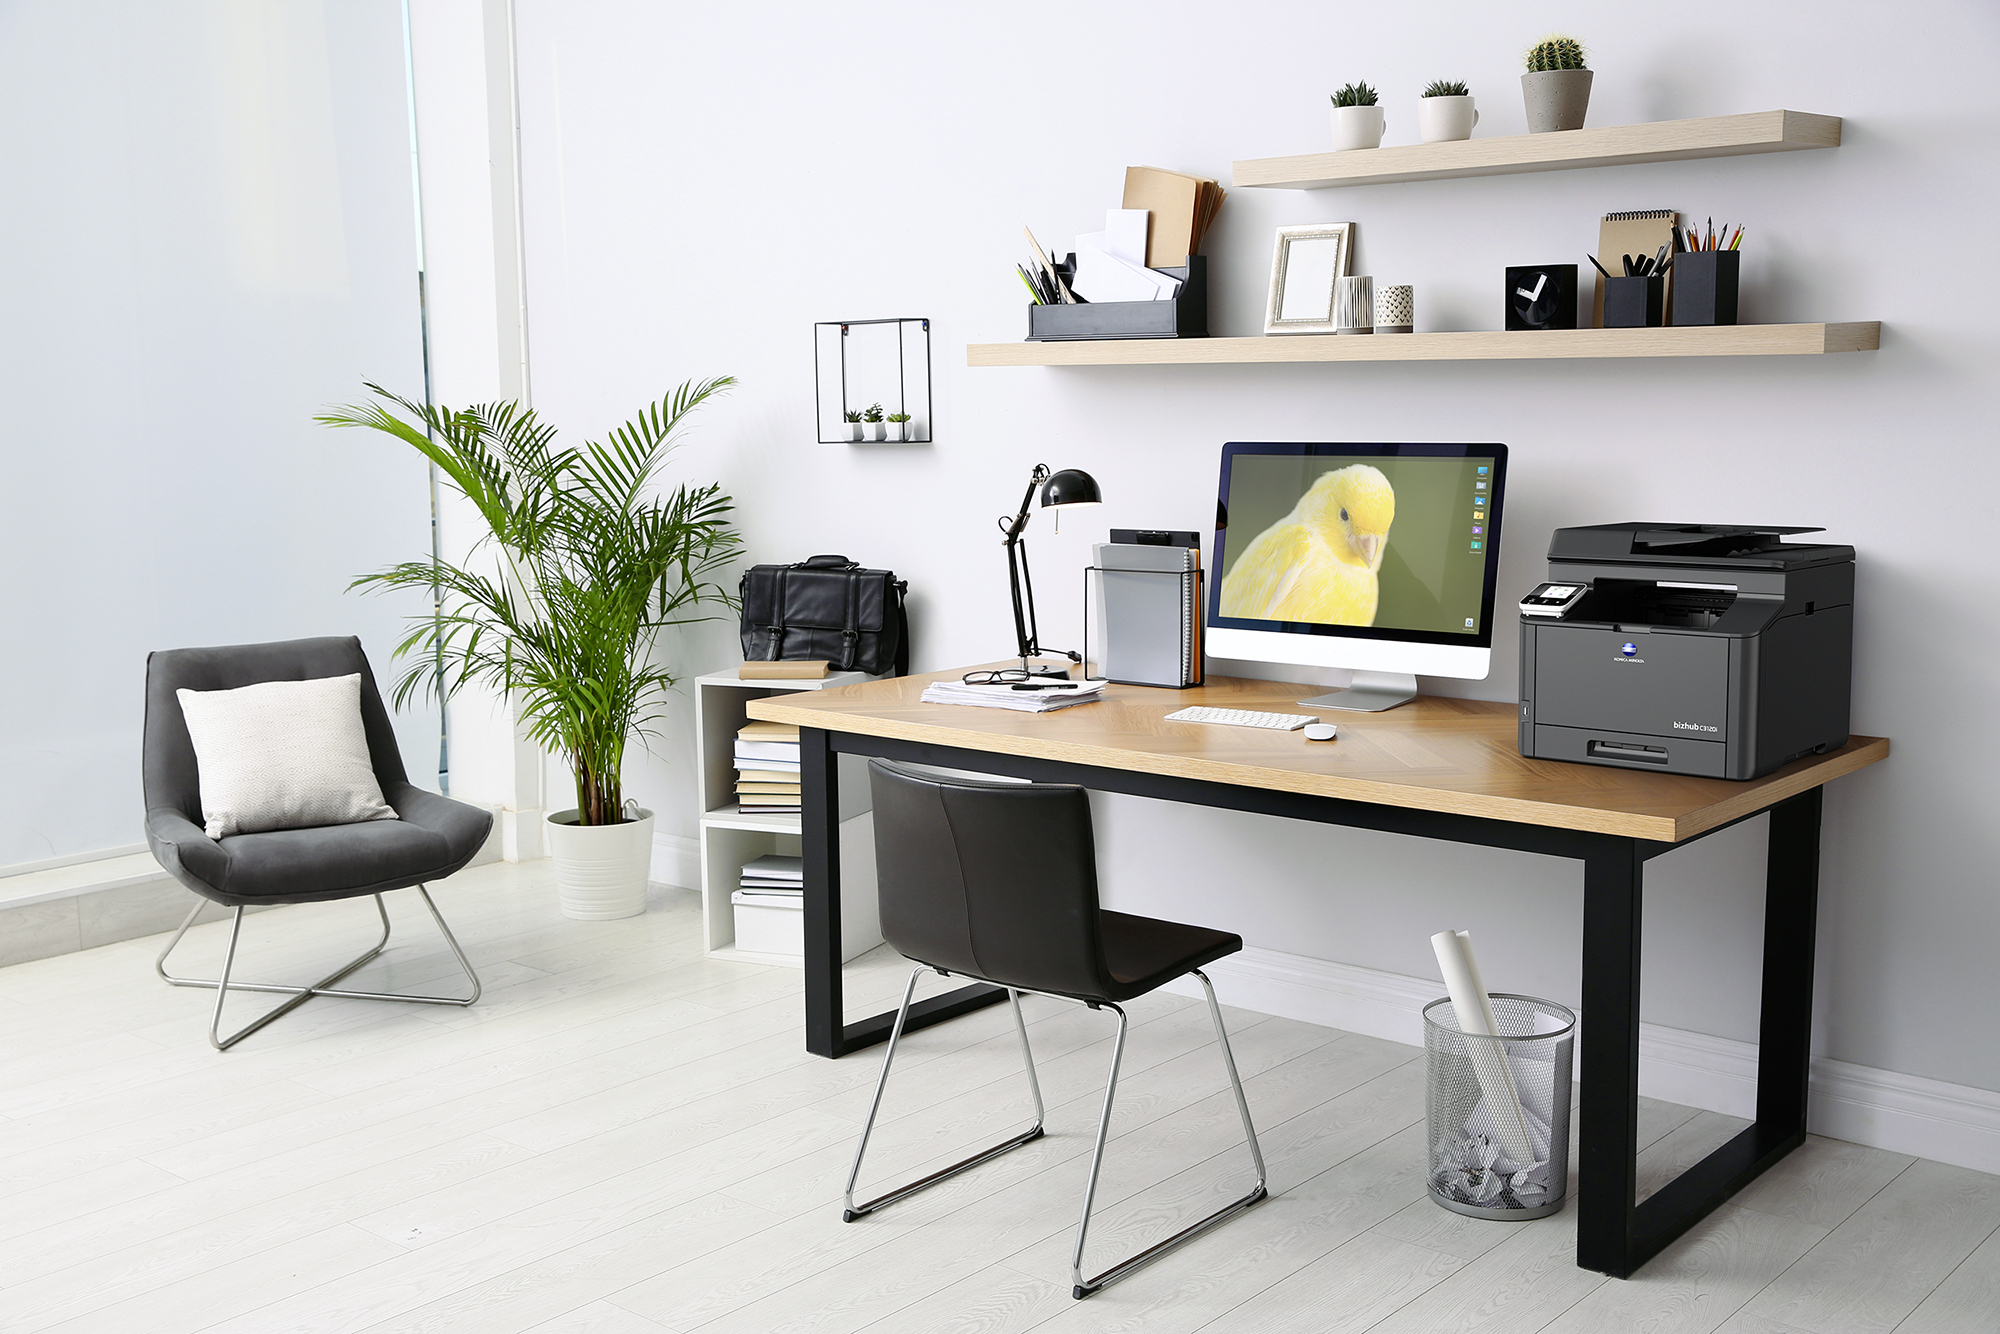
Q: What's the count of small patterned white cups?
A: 2